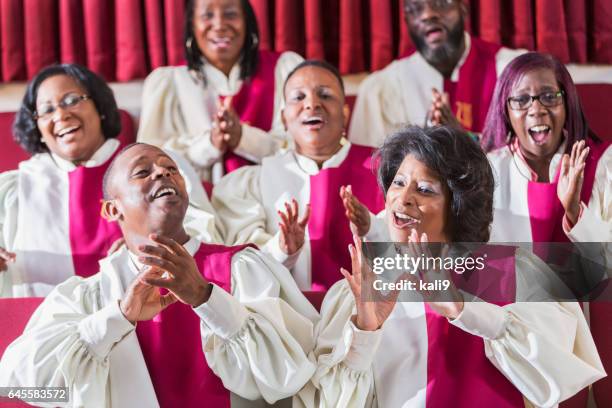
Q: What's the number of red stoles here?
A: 7